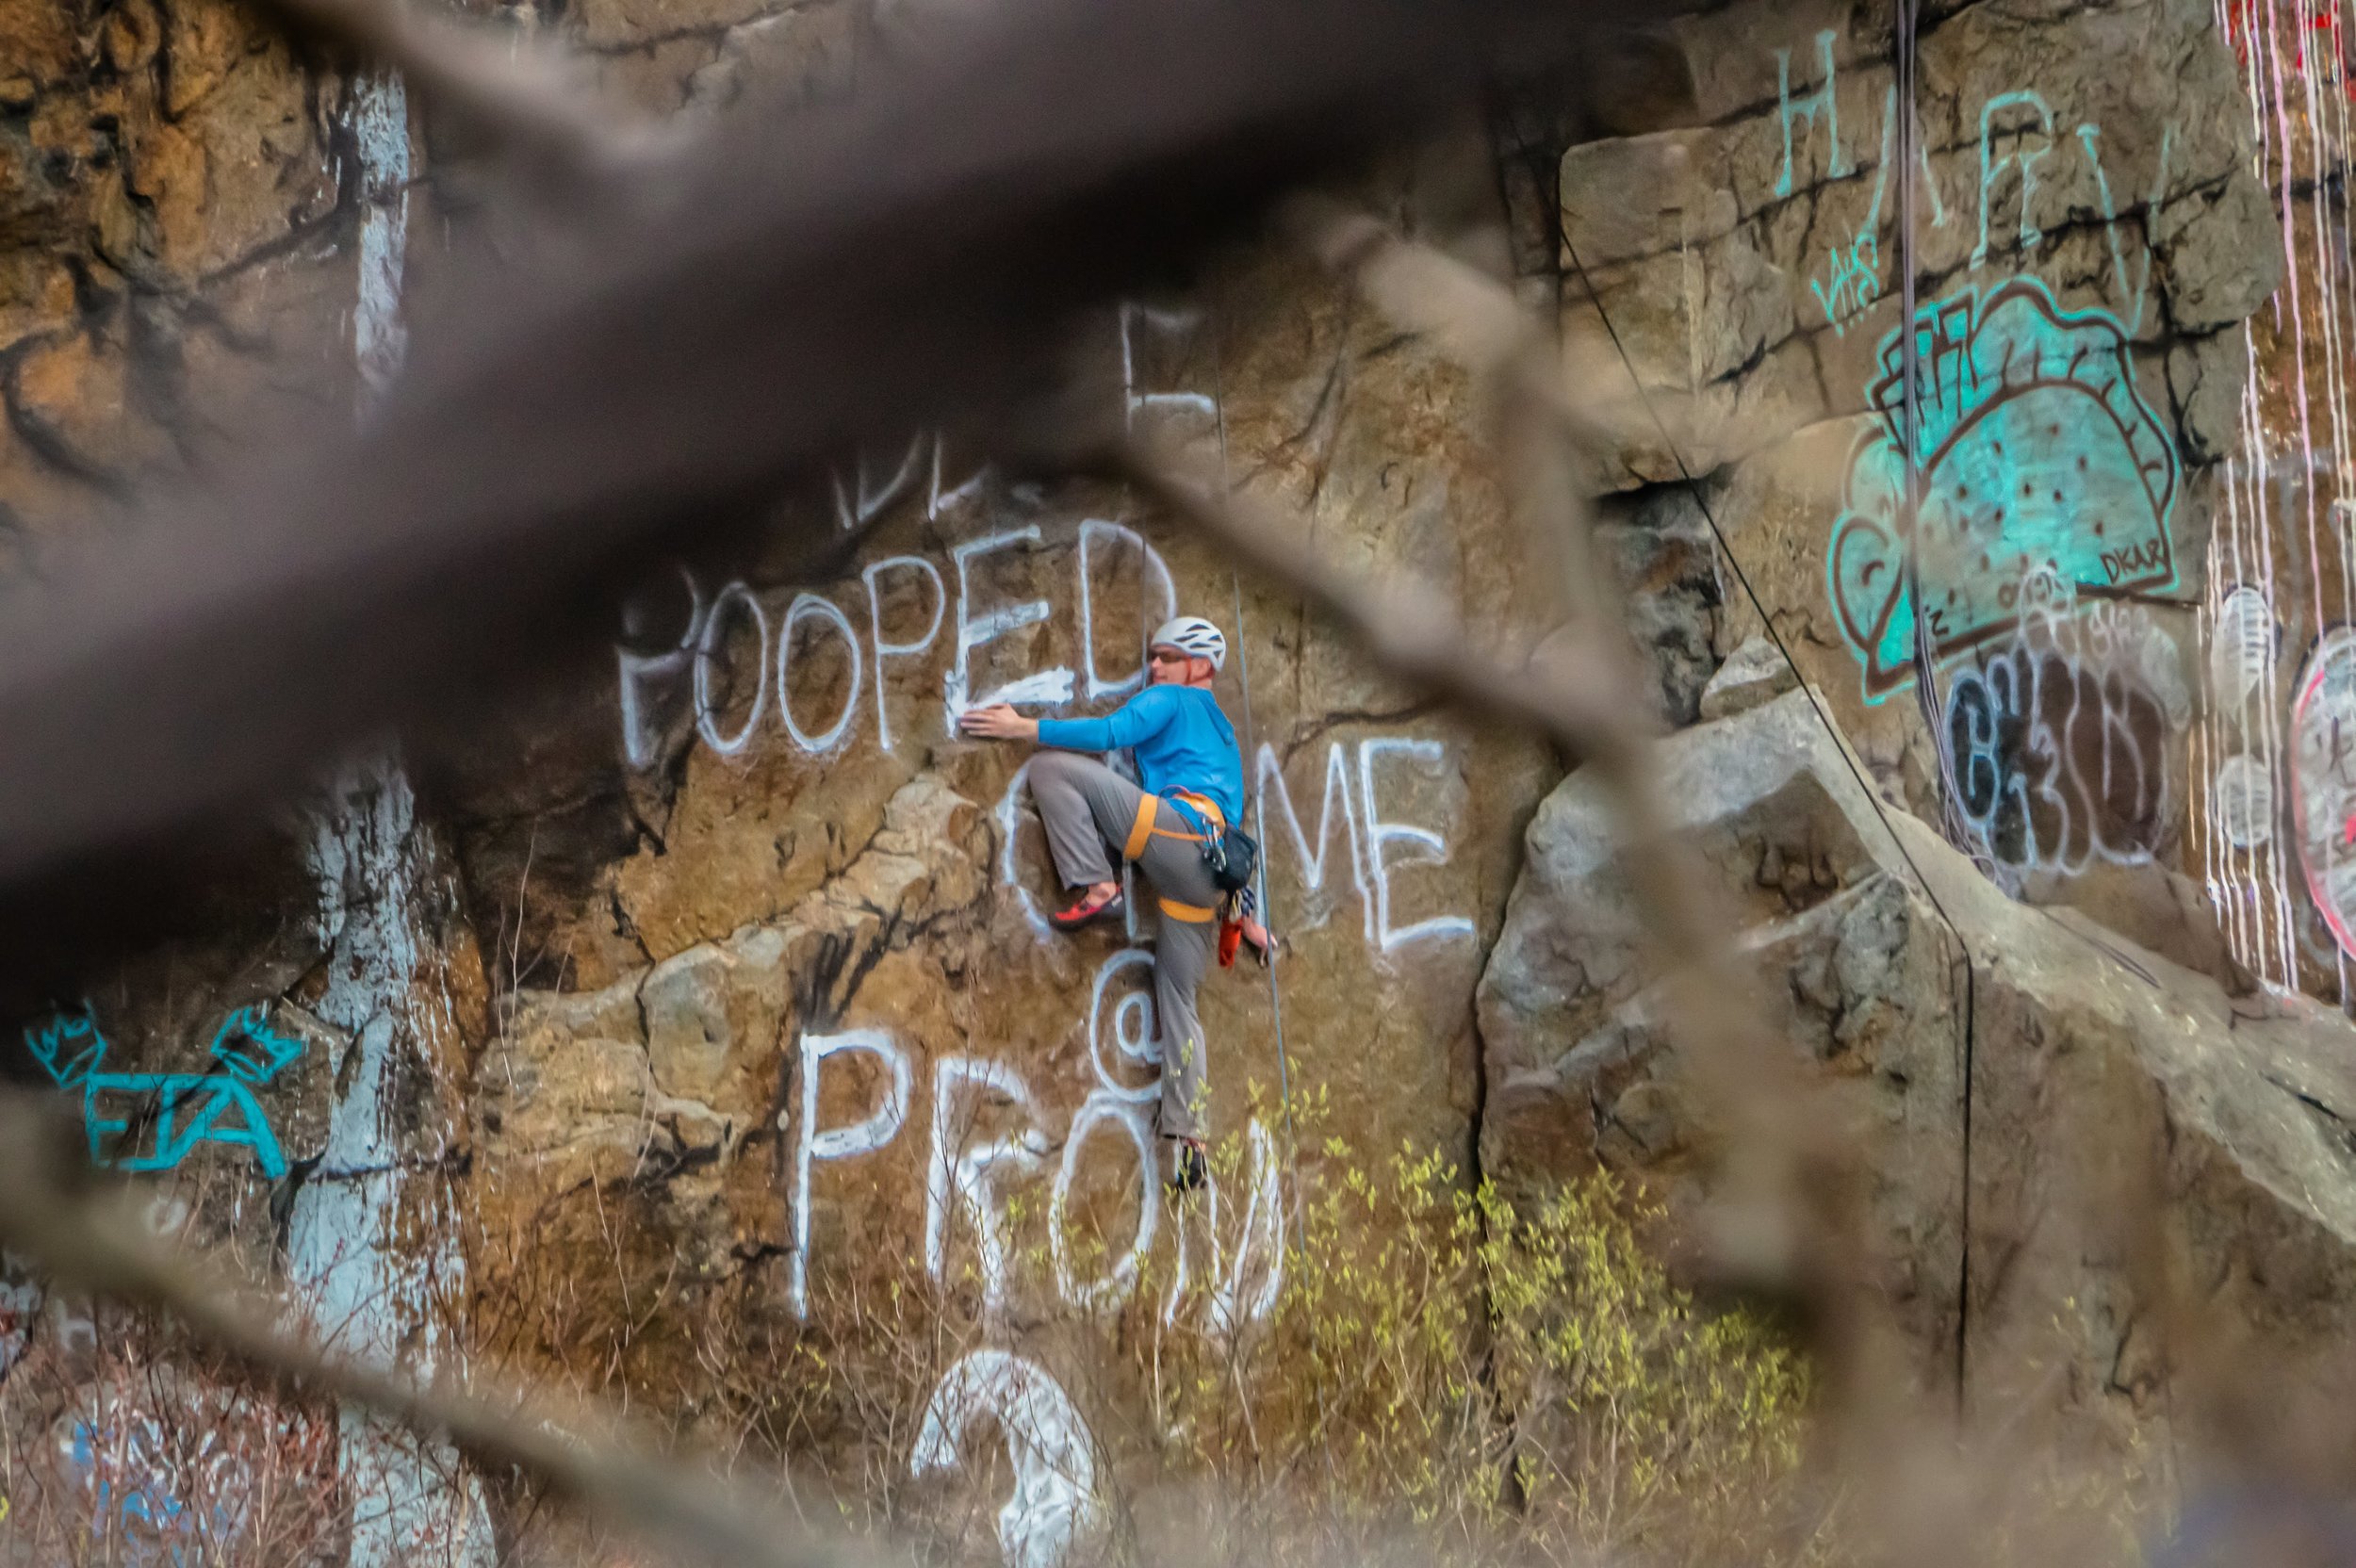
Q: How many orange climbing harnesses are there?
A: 1